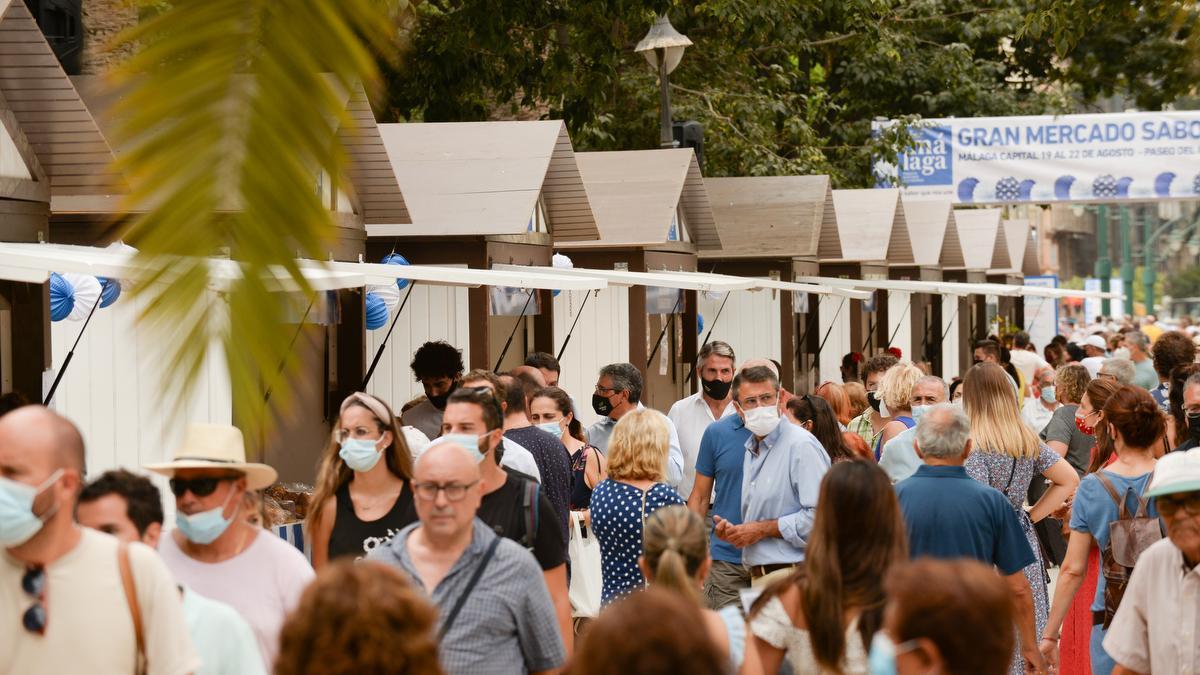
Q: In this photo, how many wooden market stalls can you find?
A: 9